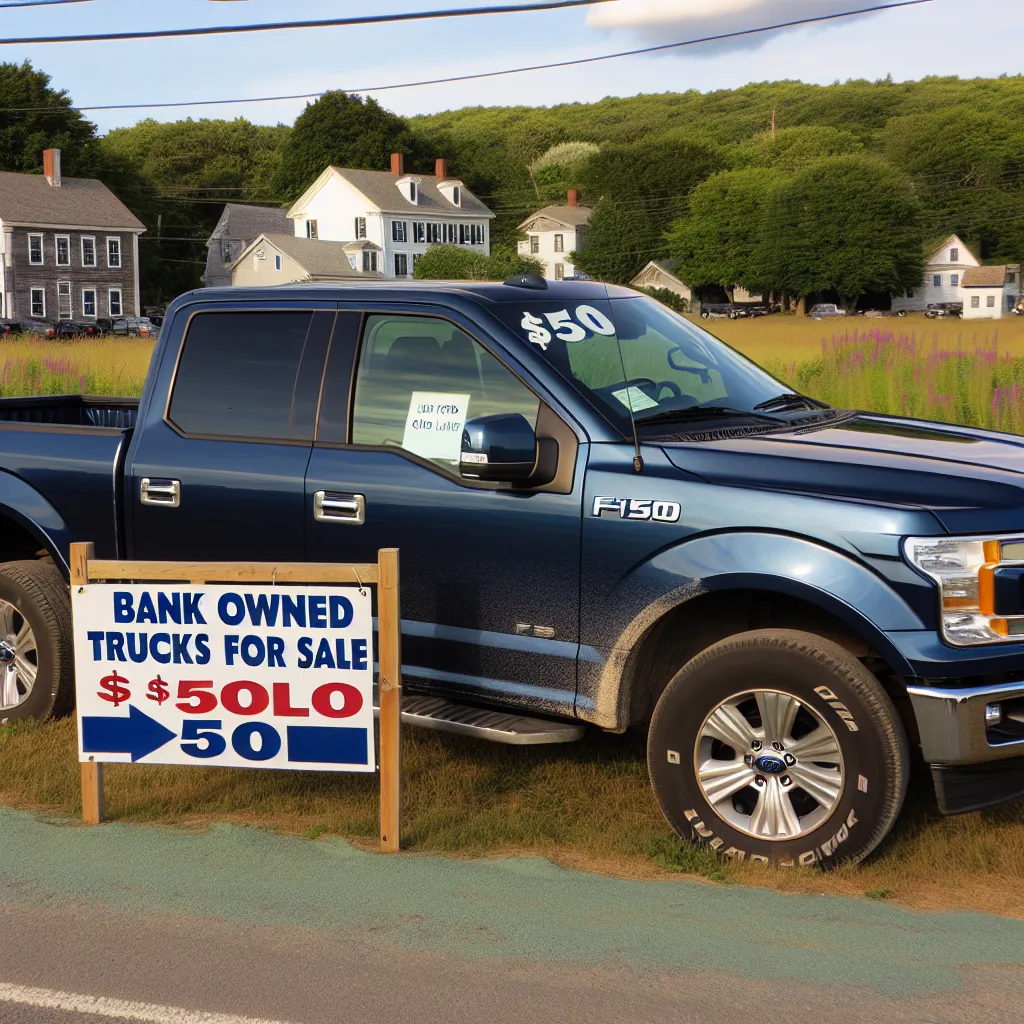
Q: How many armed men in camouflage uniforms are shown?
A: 0